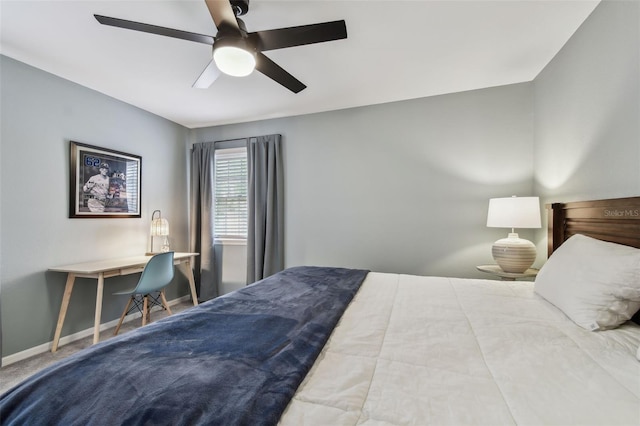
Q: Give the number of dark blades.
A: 3